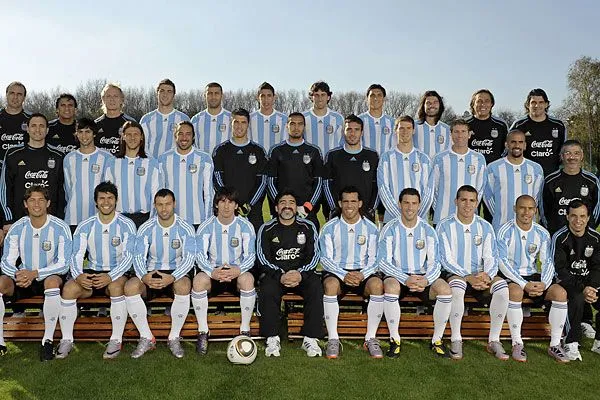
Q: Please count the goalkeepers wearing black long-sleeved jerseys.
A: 3